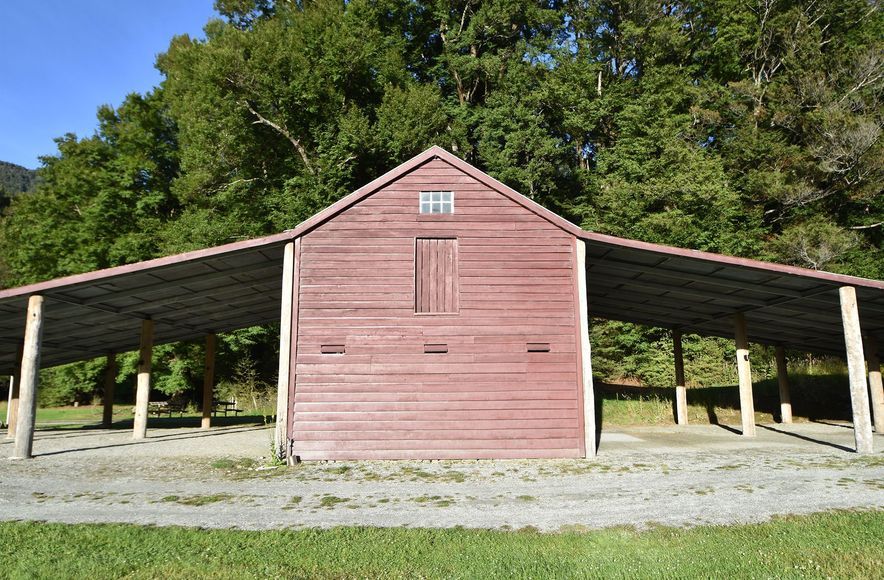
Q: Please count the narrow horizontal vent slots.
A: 3